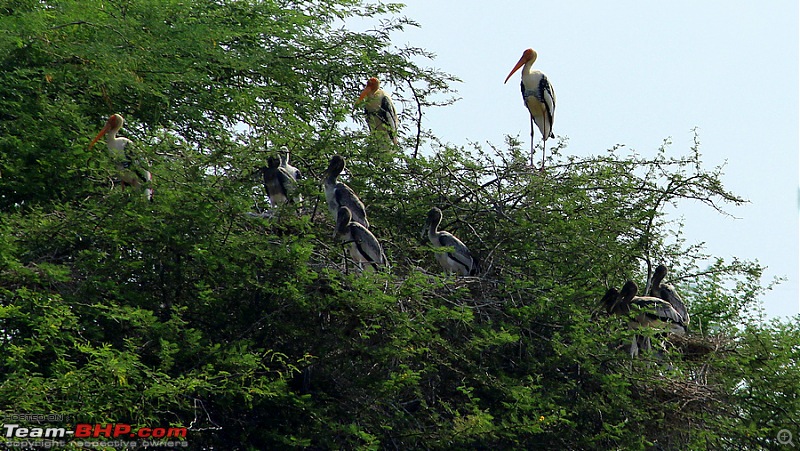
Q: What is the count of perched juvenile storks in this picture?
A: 8